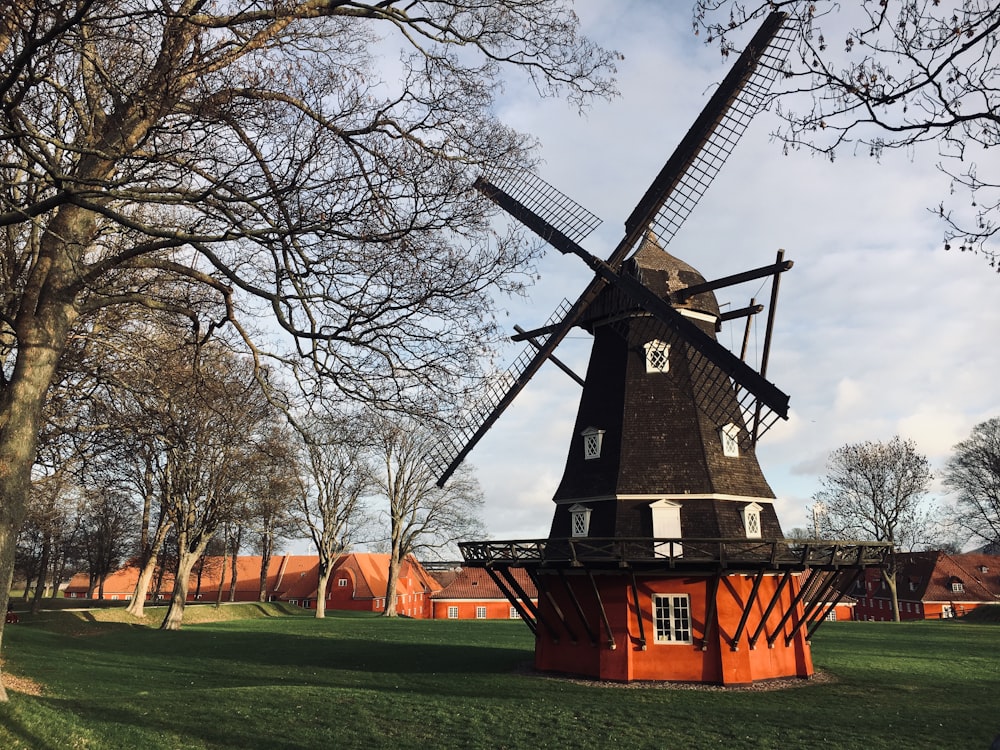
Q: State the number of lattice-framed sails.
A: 4